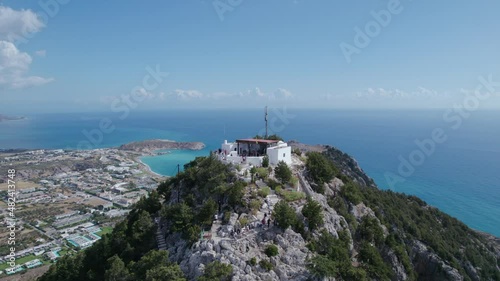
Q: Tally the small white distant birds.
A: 0